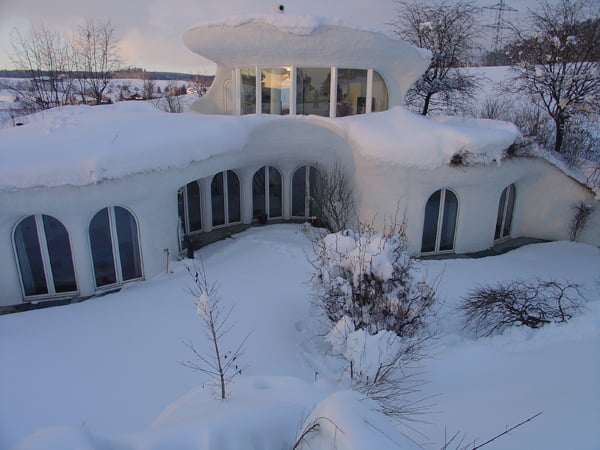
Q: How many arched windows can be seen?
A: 8